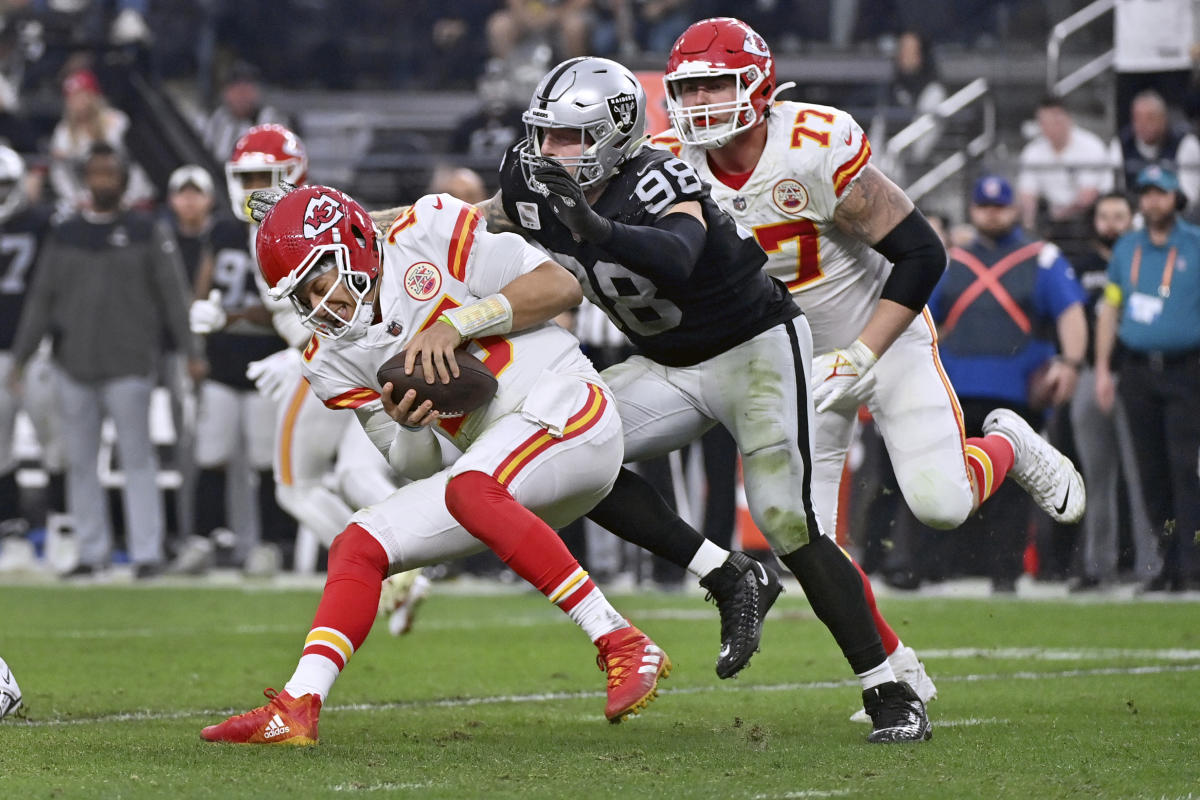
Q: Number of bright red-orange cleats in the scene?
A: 2